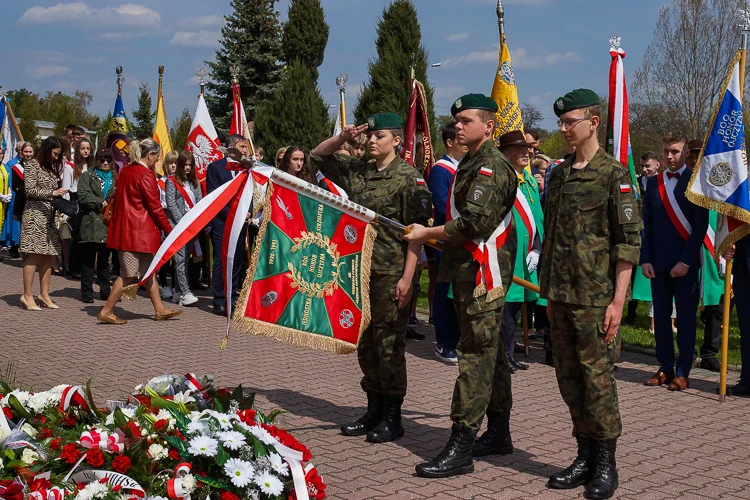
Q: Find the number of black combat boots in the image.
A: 6